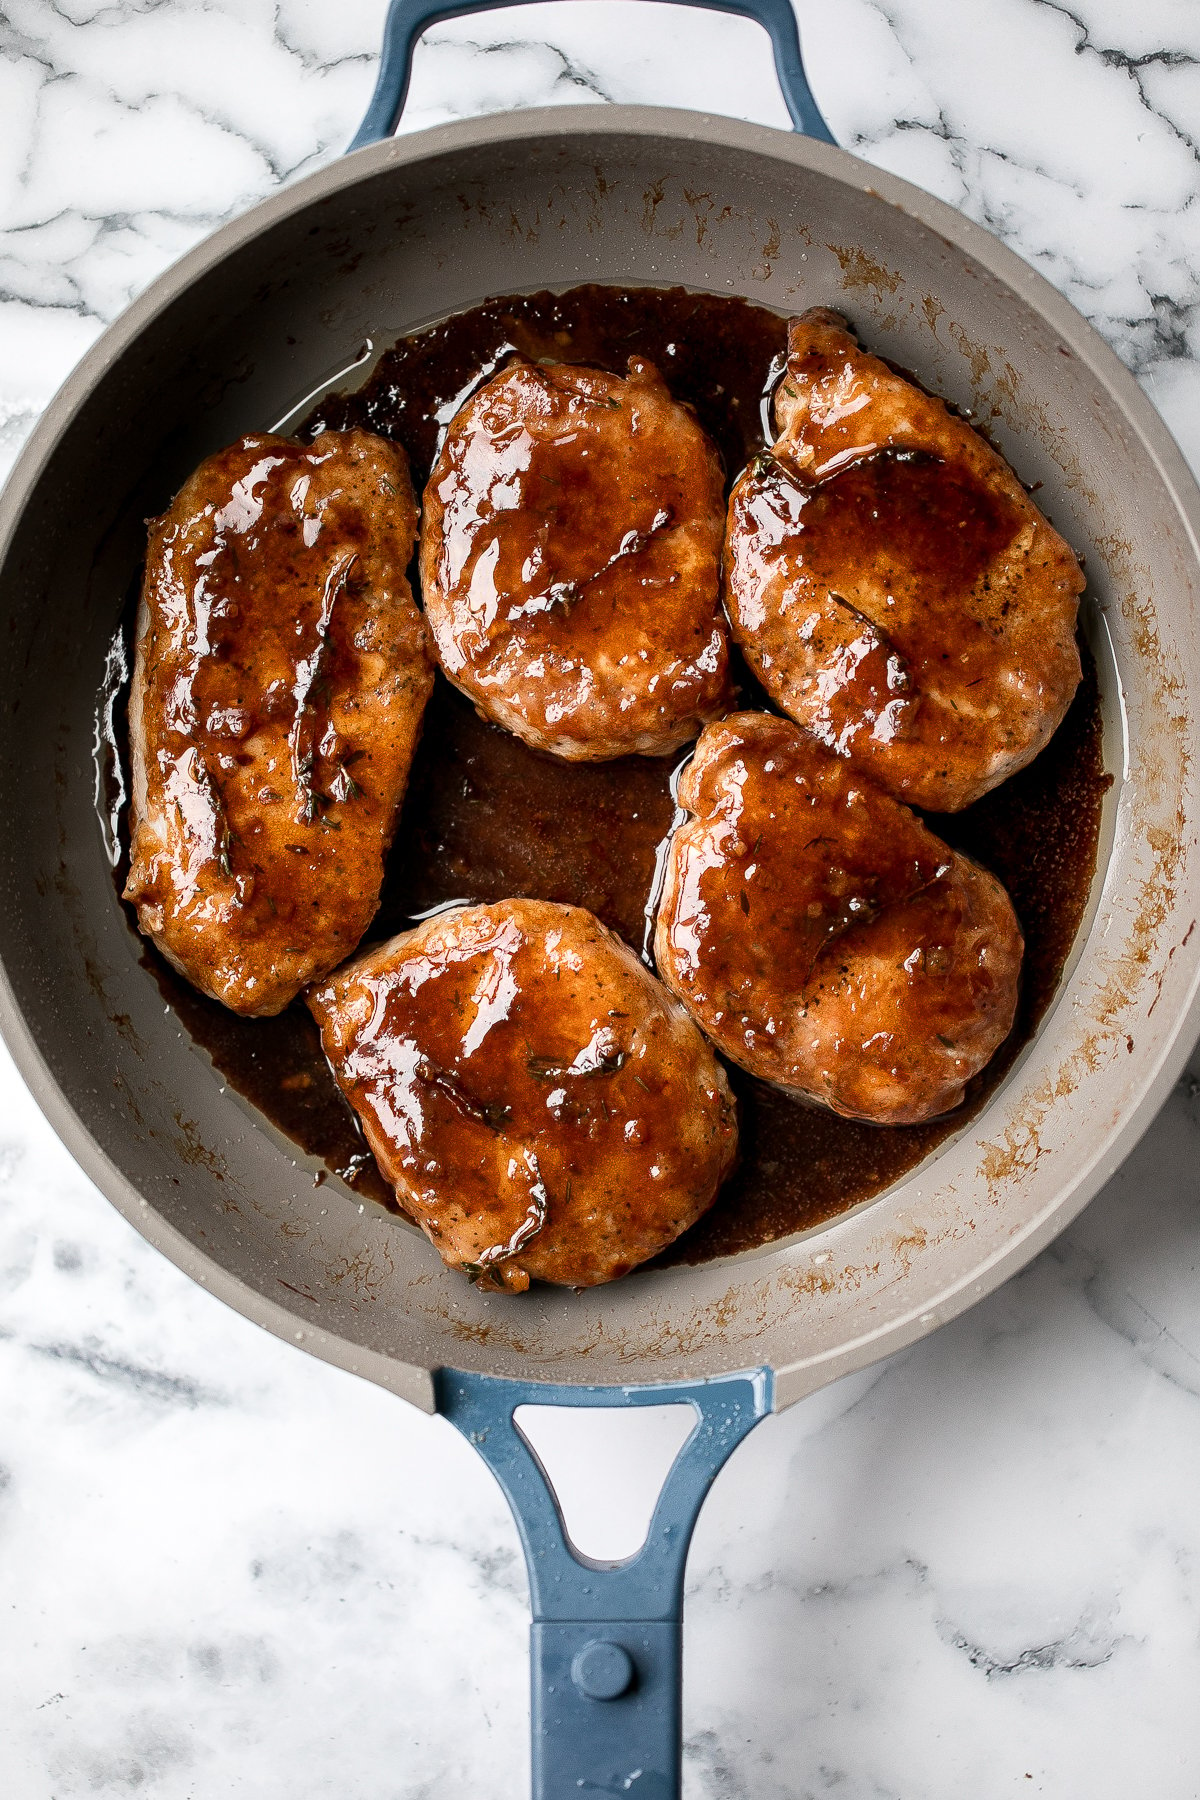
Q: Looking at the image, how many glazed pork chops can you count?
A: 5